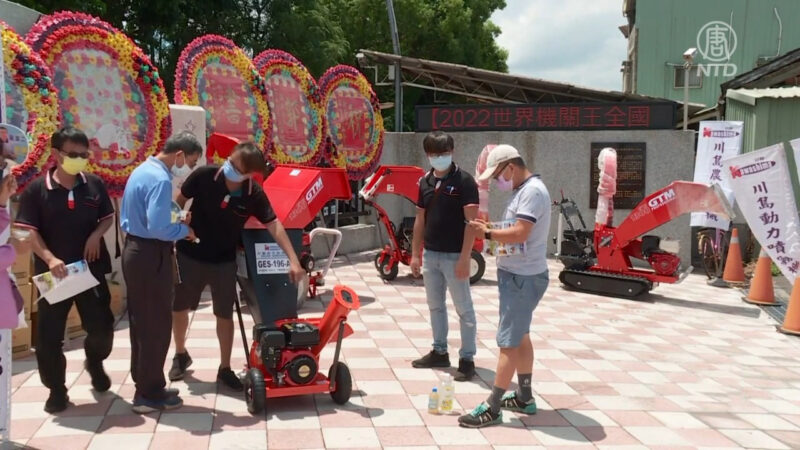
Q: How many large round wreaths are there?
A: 5